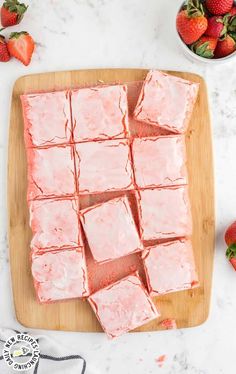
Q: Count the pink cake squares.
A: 12